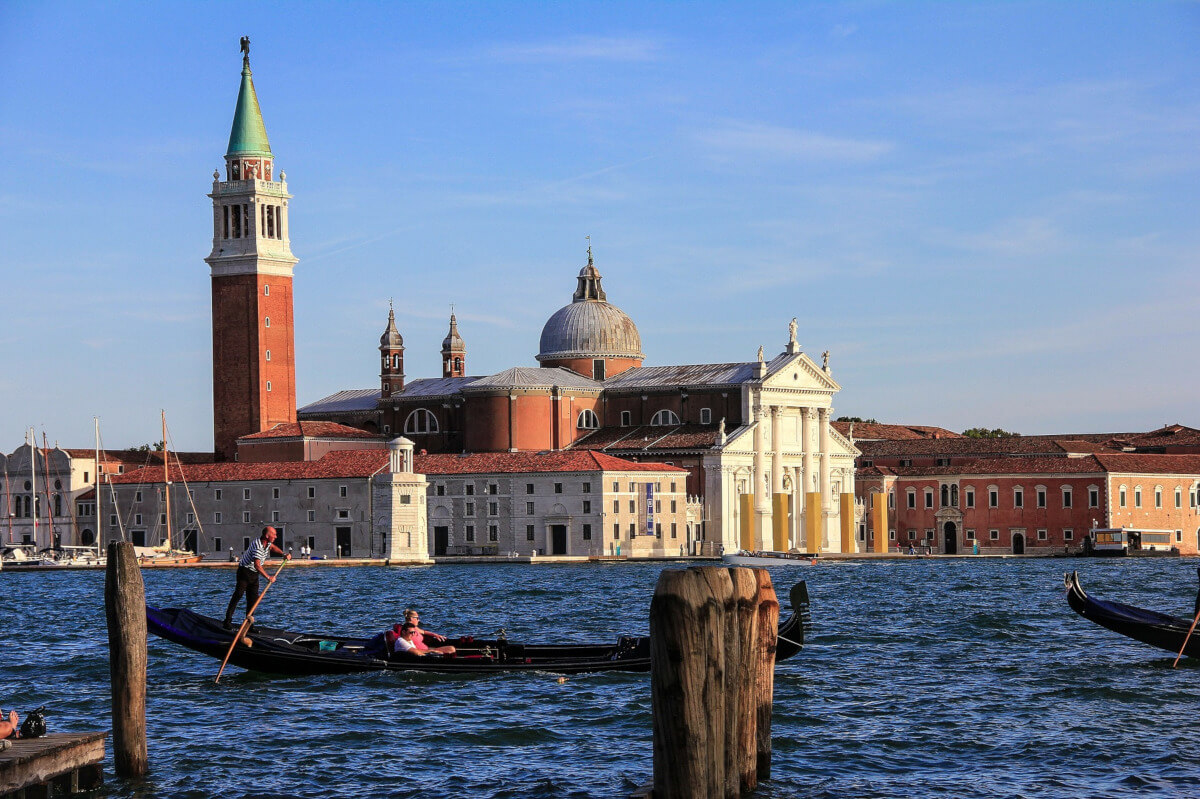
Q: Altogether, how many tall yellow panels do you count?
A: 5